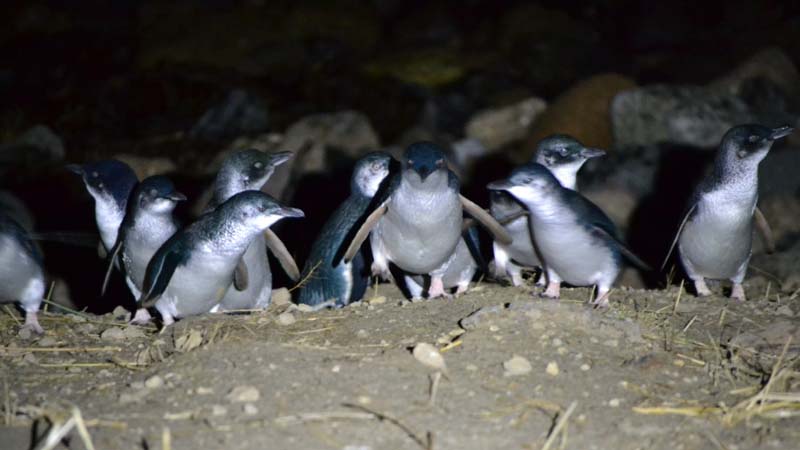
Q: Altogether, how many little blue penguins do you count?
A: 11